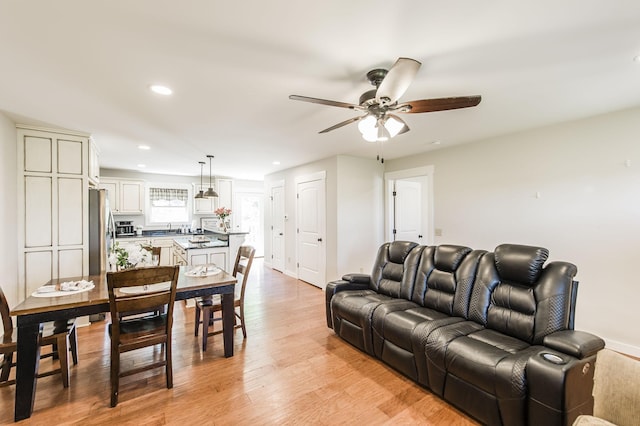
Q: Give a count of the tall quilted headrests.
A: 3